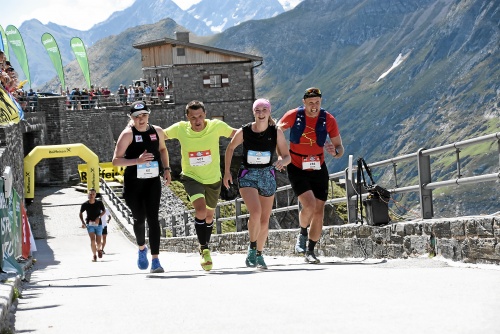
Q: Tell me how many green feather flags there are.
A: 4